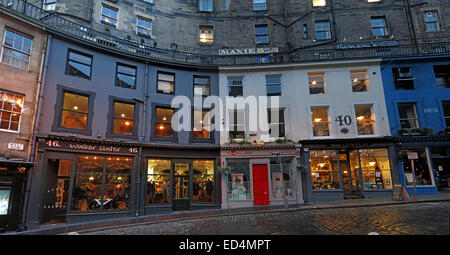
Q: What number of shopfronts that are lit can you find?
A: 3